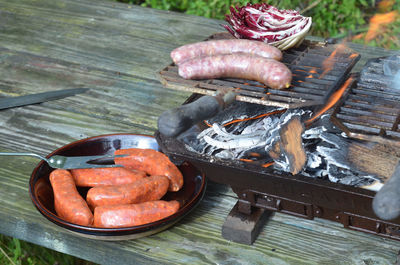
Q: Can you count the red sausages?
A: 5